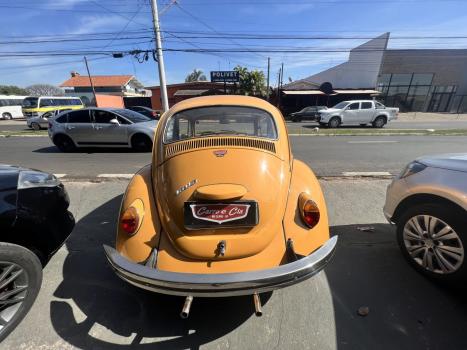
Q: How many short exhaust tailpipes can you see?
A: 2